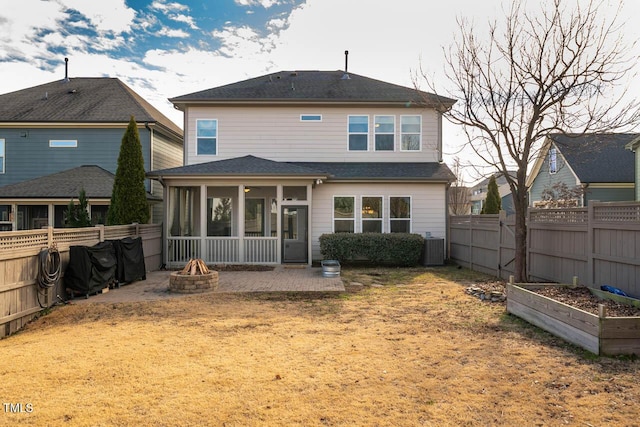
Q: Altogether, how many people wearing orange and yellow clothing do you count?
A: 0